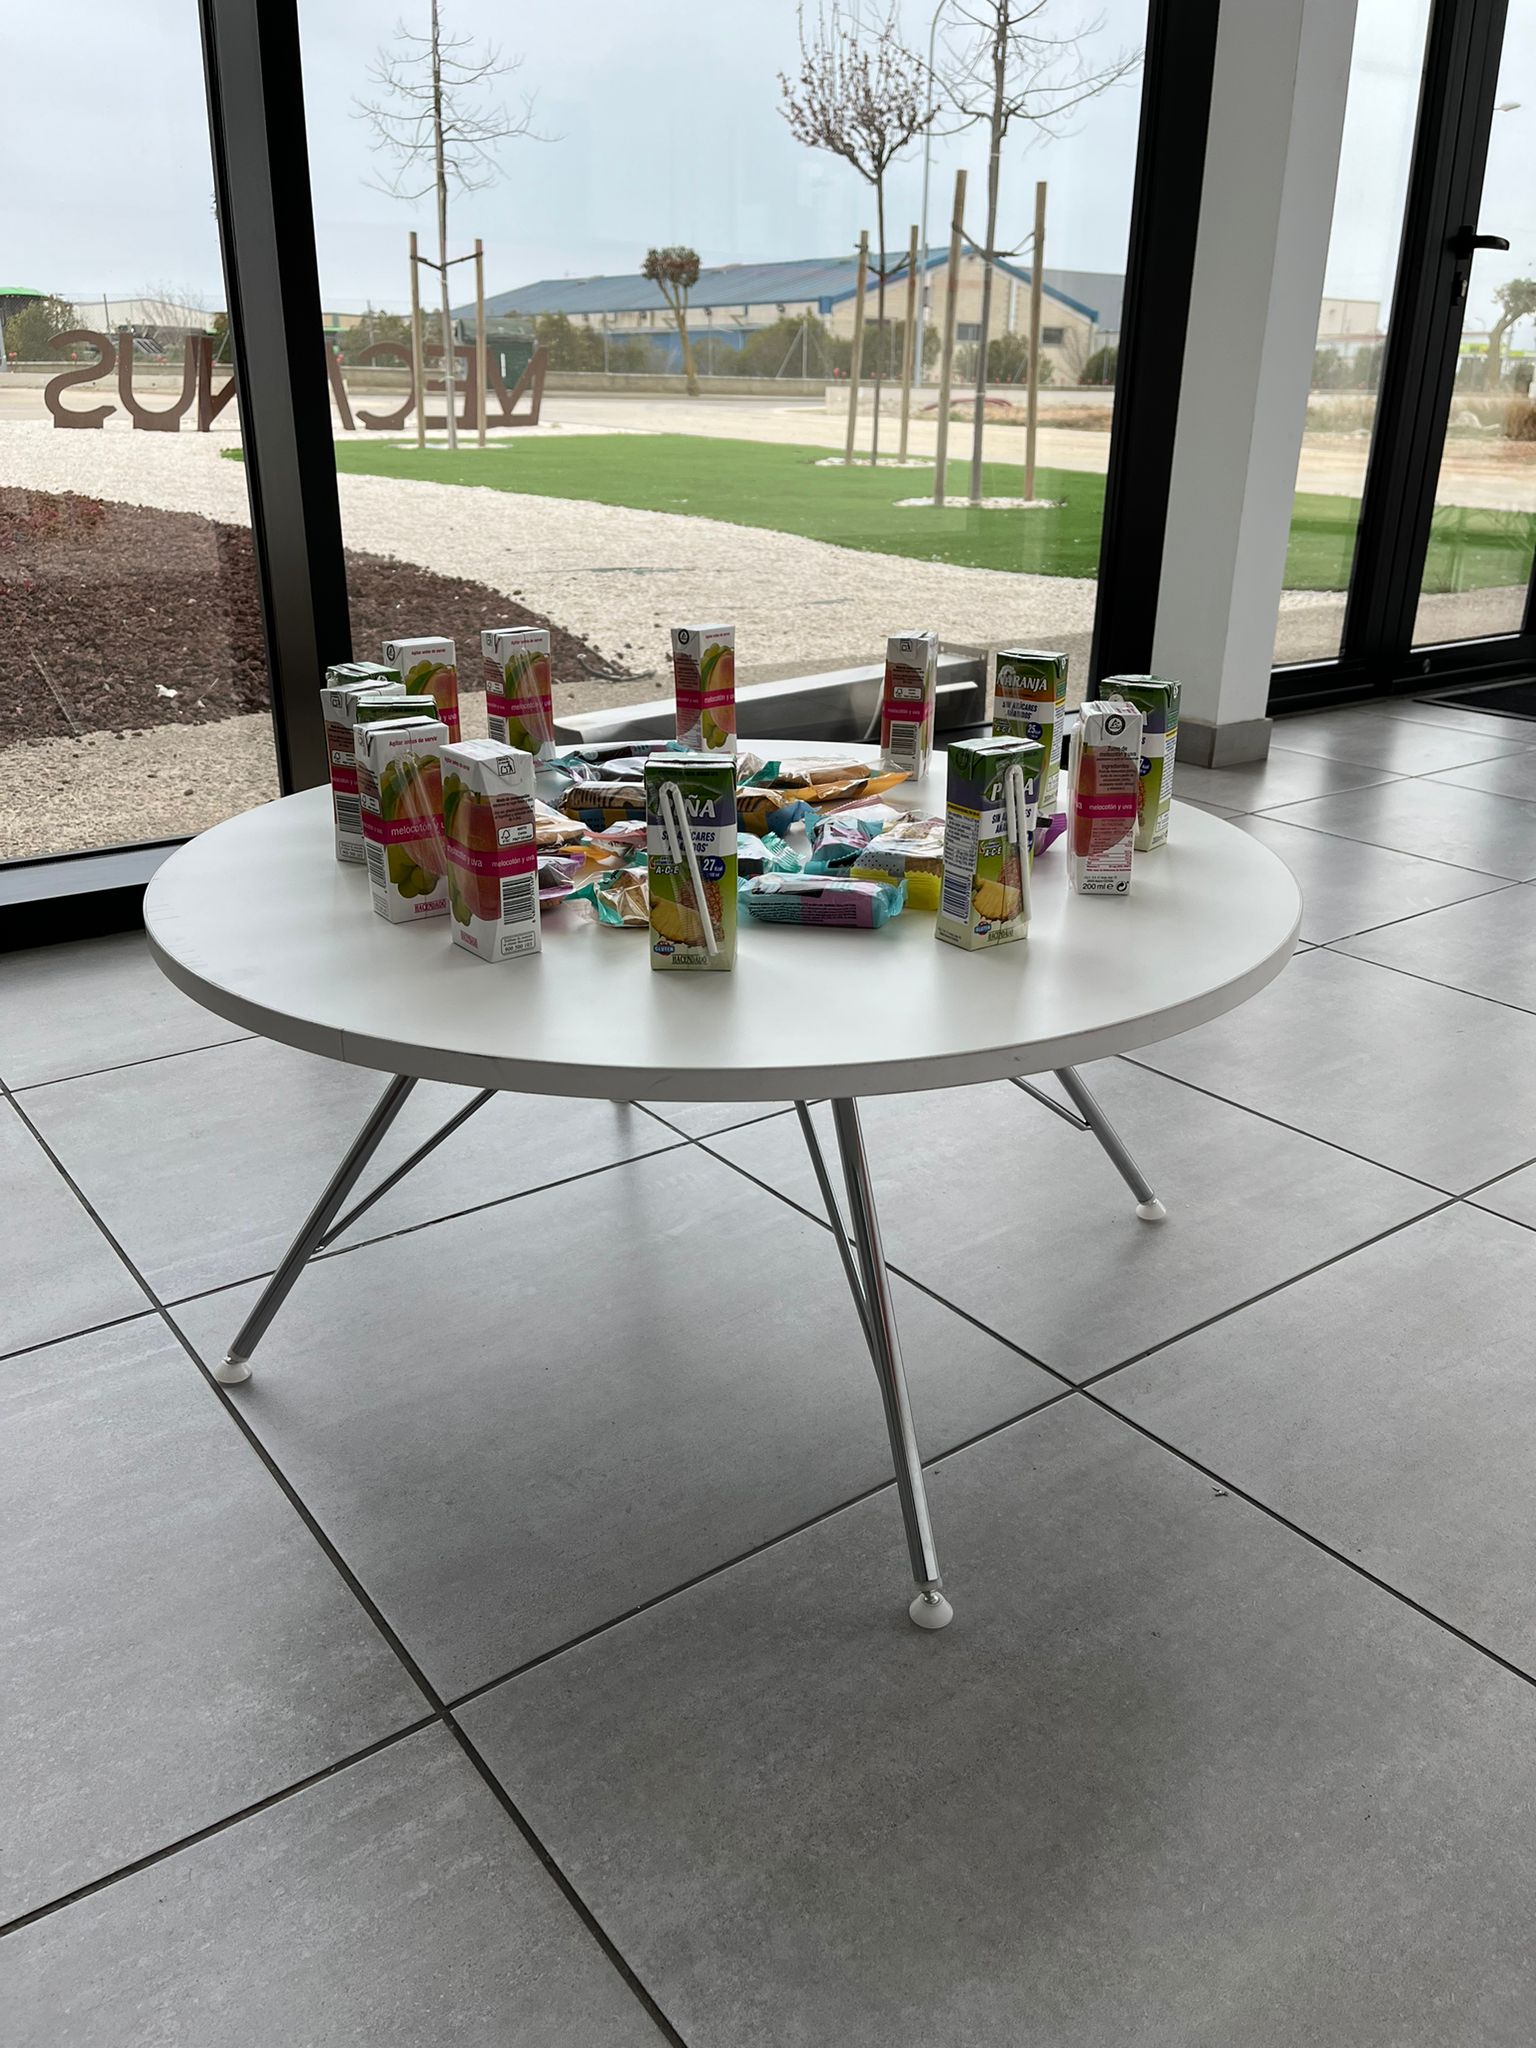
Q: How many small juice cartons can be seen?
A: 14